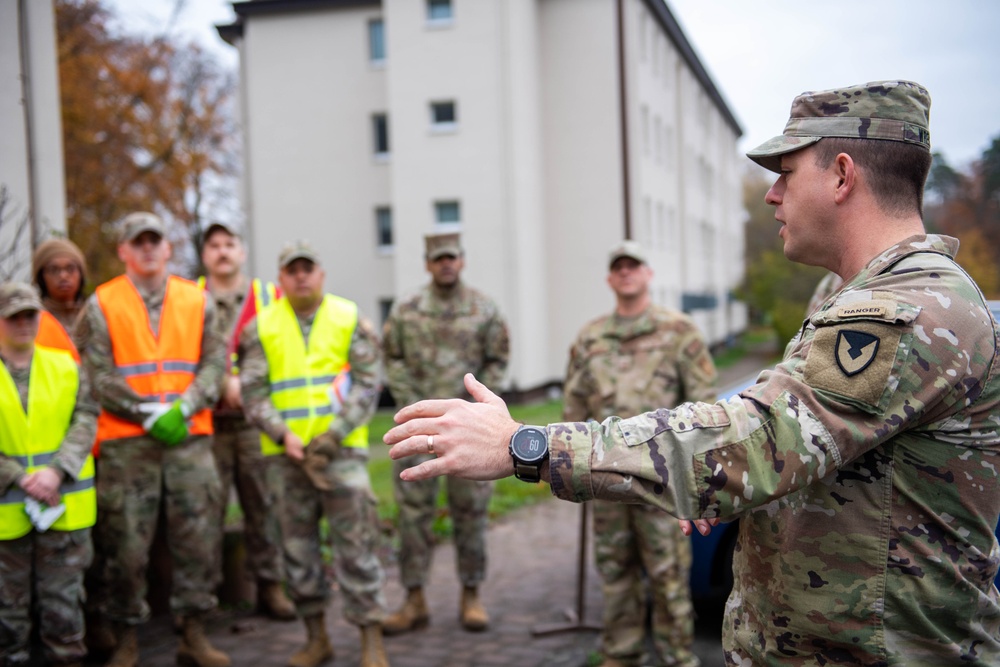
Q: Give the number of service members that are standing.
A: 8